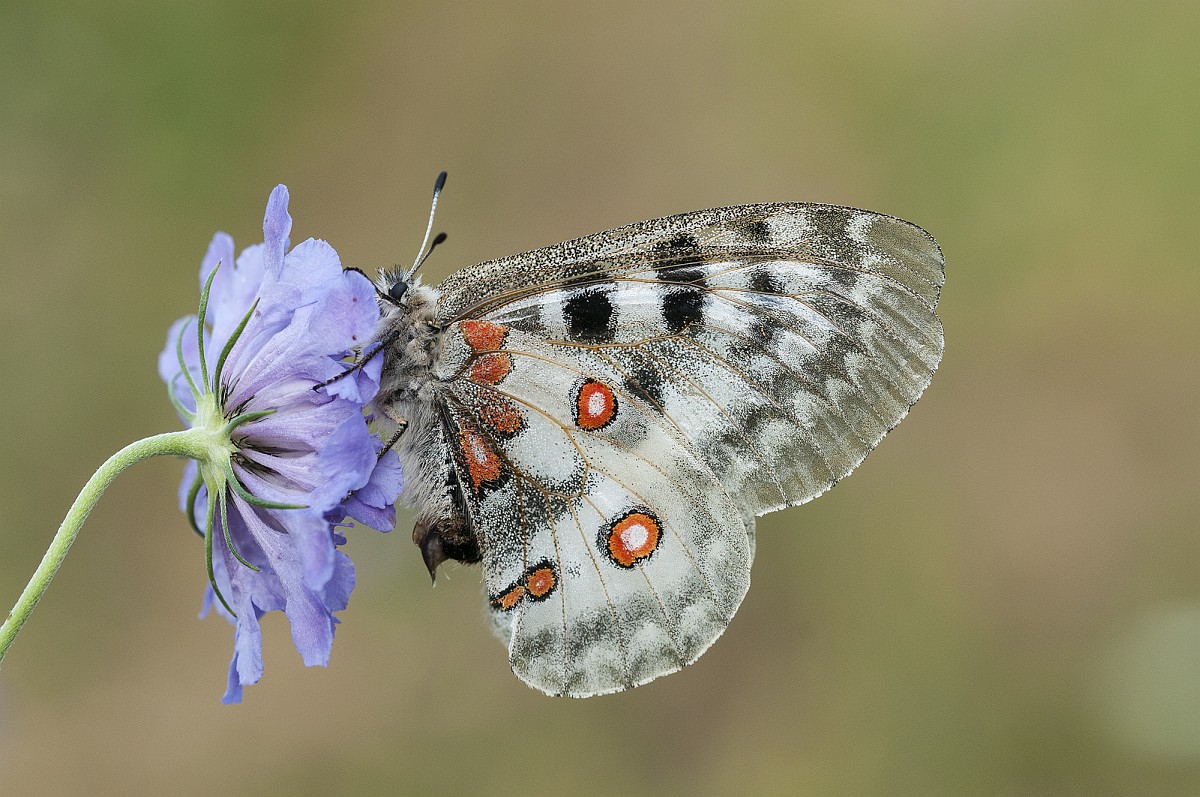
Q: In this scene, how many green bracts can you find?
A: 9